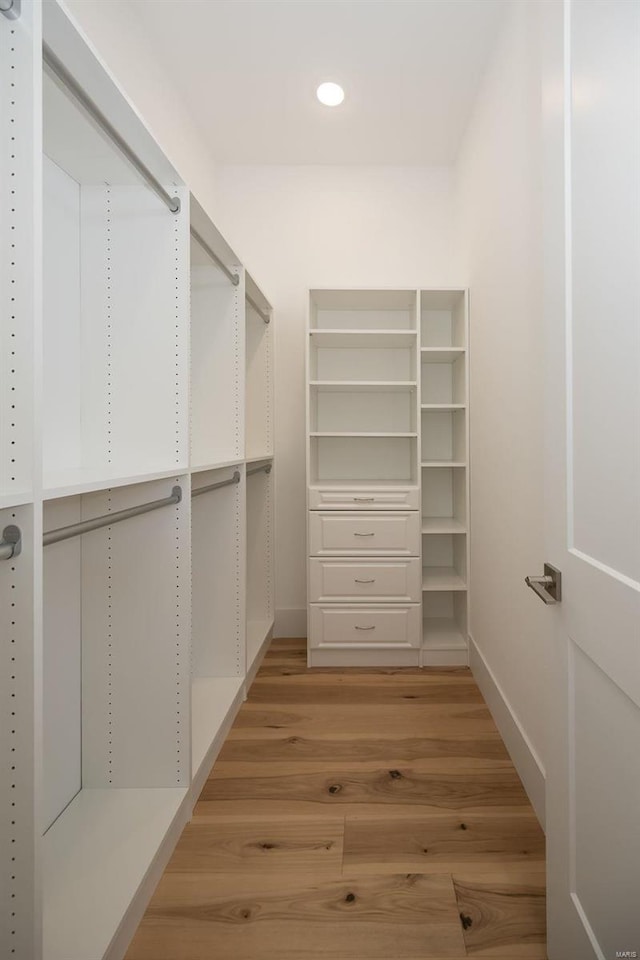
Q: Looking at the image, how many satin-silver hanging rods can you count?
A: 8